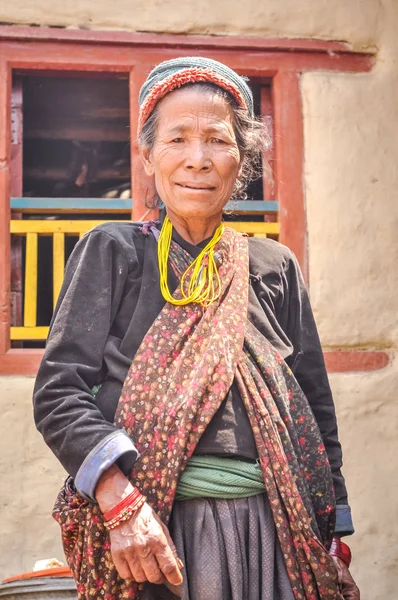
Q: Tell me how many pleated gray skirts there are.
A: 1